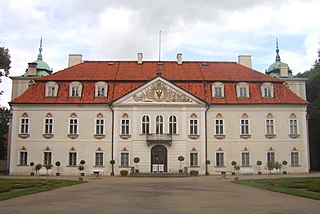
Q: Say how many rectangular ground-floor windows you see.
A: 10